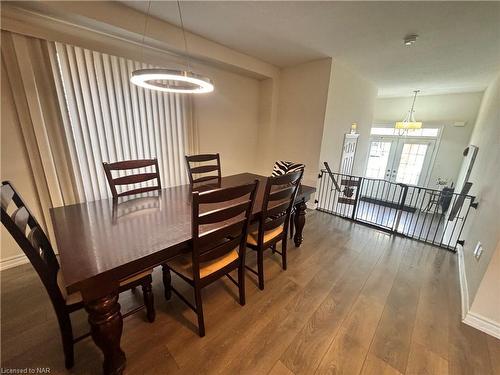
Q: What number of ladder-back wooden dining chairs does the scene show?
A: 5